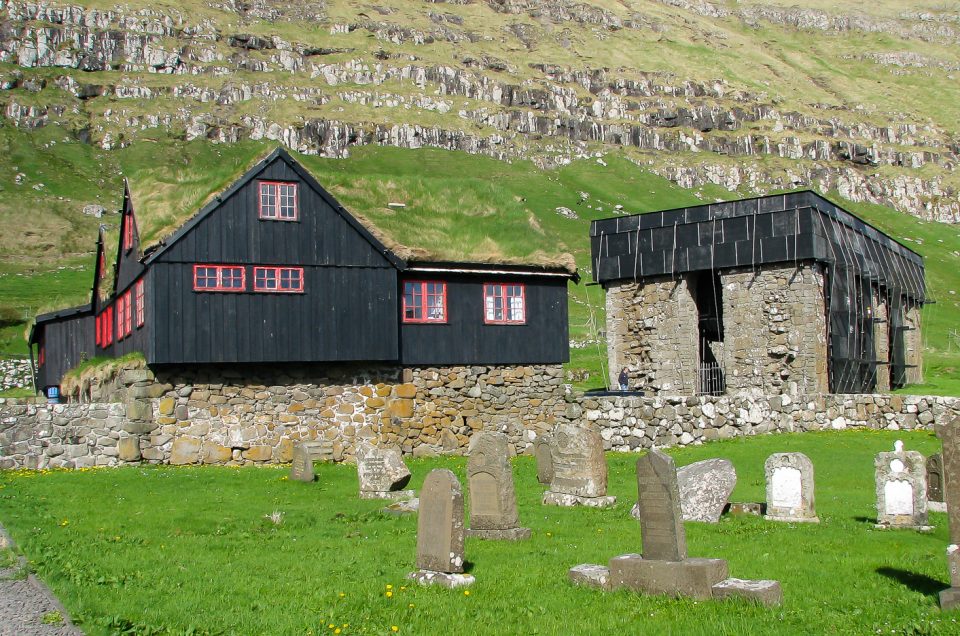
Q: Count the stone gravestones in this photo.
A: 12